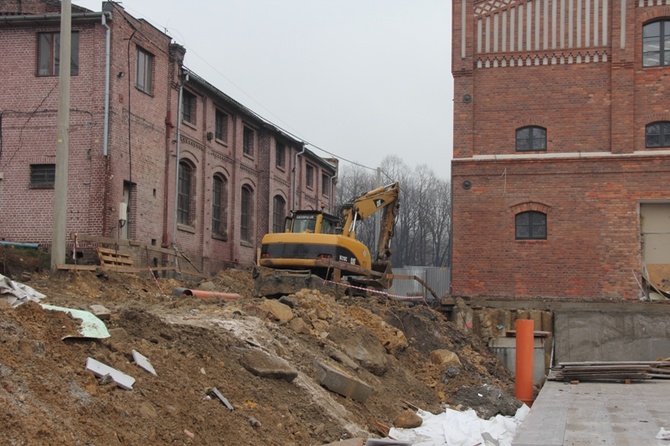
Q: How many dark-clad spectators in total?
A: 0